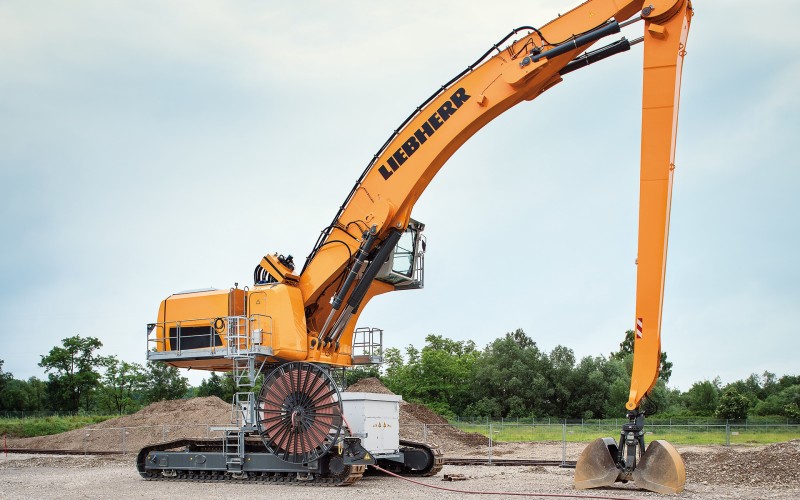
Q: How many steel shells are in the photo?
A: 2